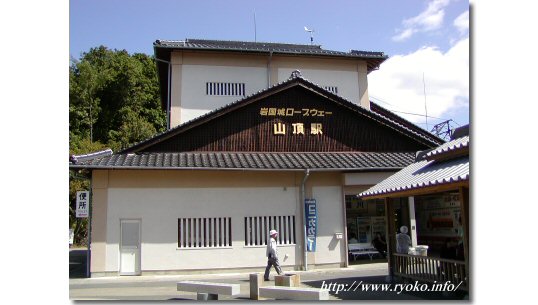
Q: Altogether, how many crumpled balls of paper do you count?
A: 0